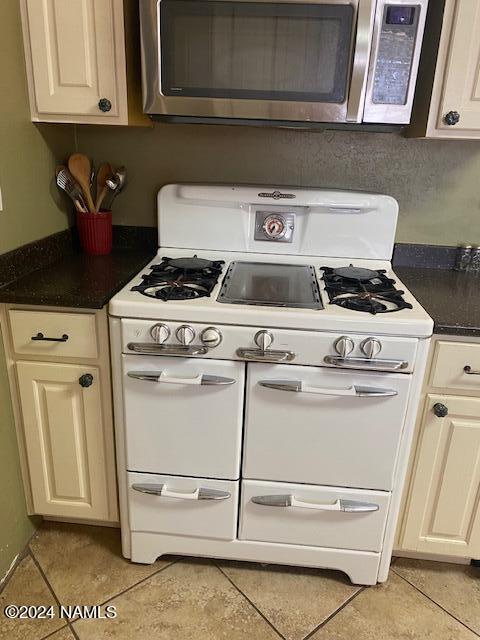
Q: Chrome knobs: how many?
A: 6